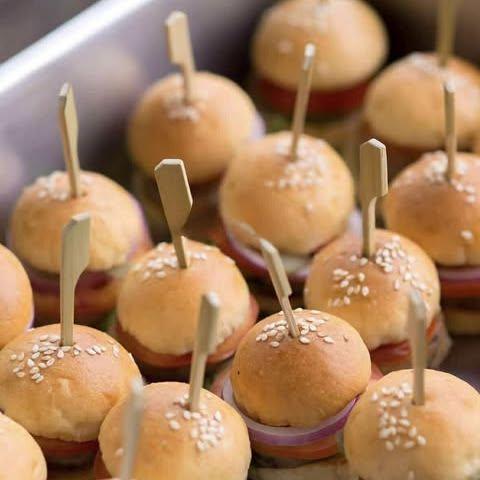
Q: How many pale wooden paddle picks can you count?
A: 12